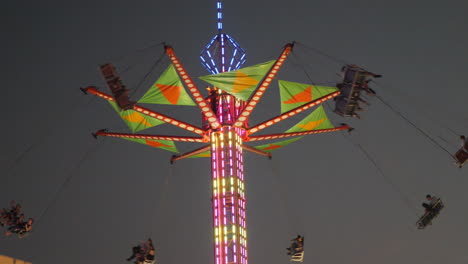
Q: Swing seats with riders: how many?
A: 7